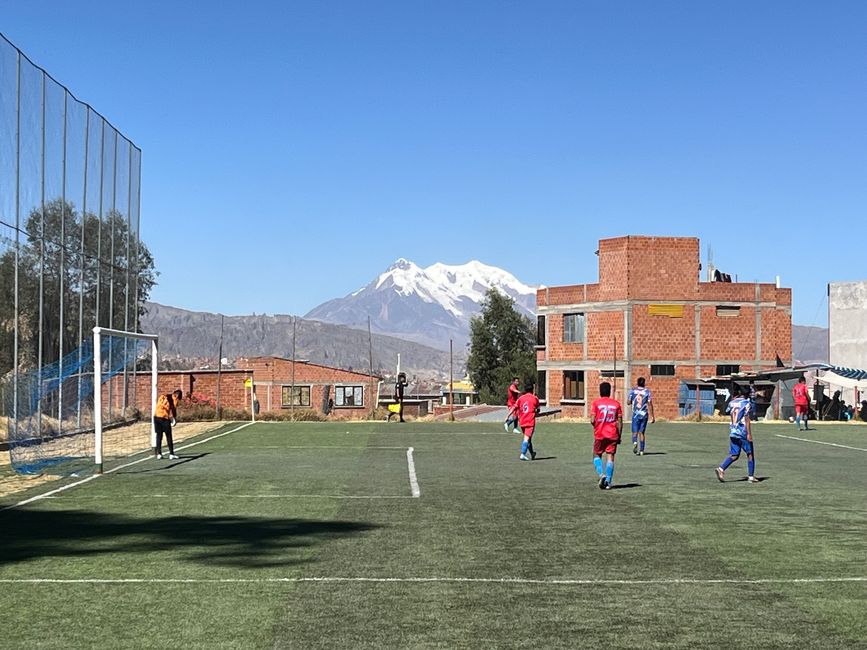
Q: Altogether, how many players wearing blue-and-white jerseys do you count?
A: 2